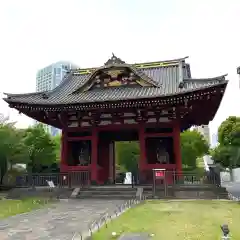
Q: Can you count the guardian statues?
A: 2